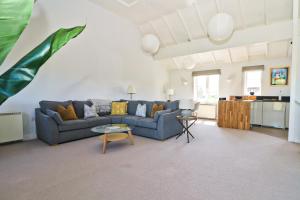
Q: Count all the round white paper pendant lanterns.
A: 2